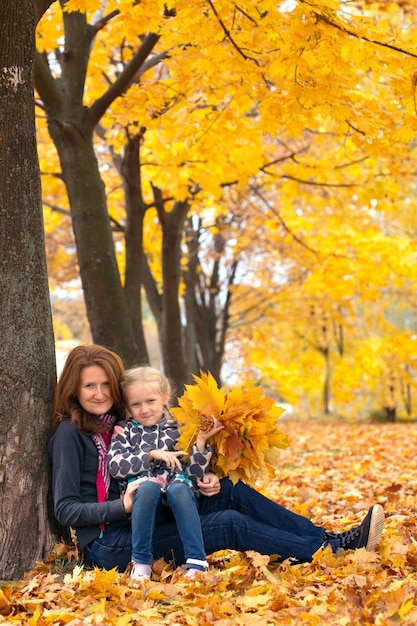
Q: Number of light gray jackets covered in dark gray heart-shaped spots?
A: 1